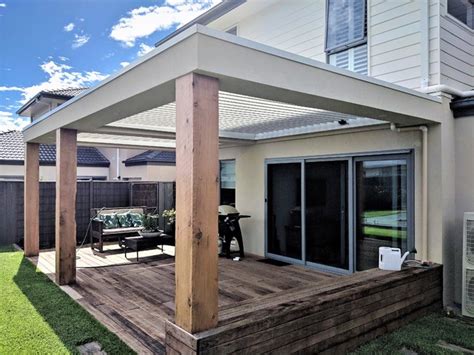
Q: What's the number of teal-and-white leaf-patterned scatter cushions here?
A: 3